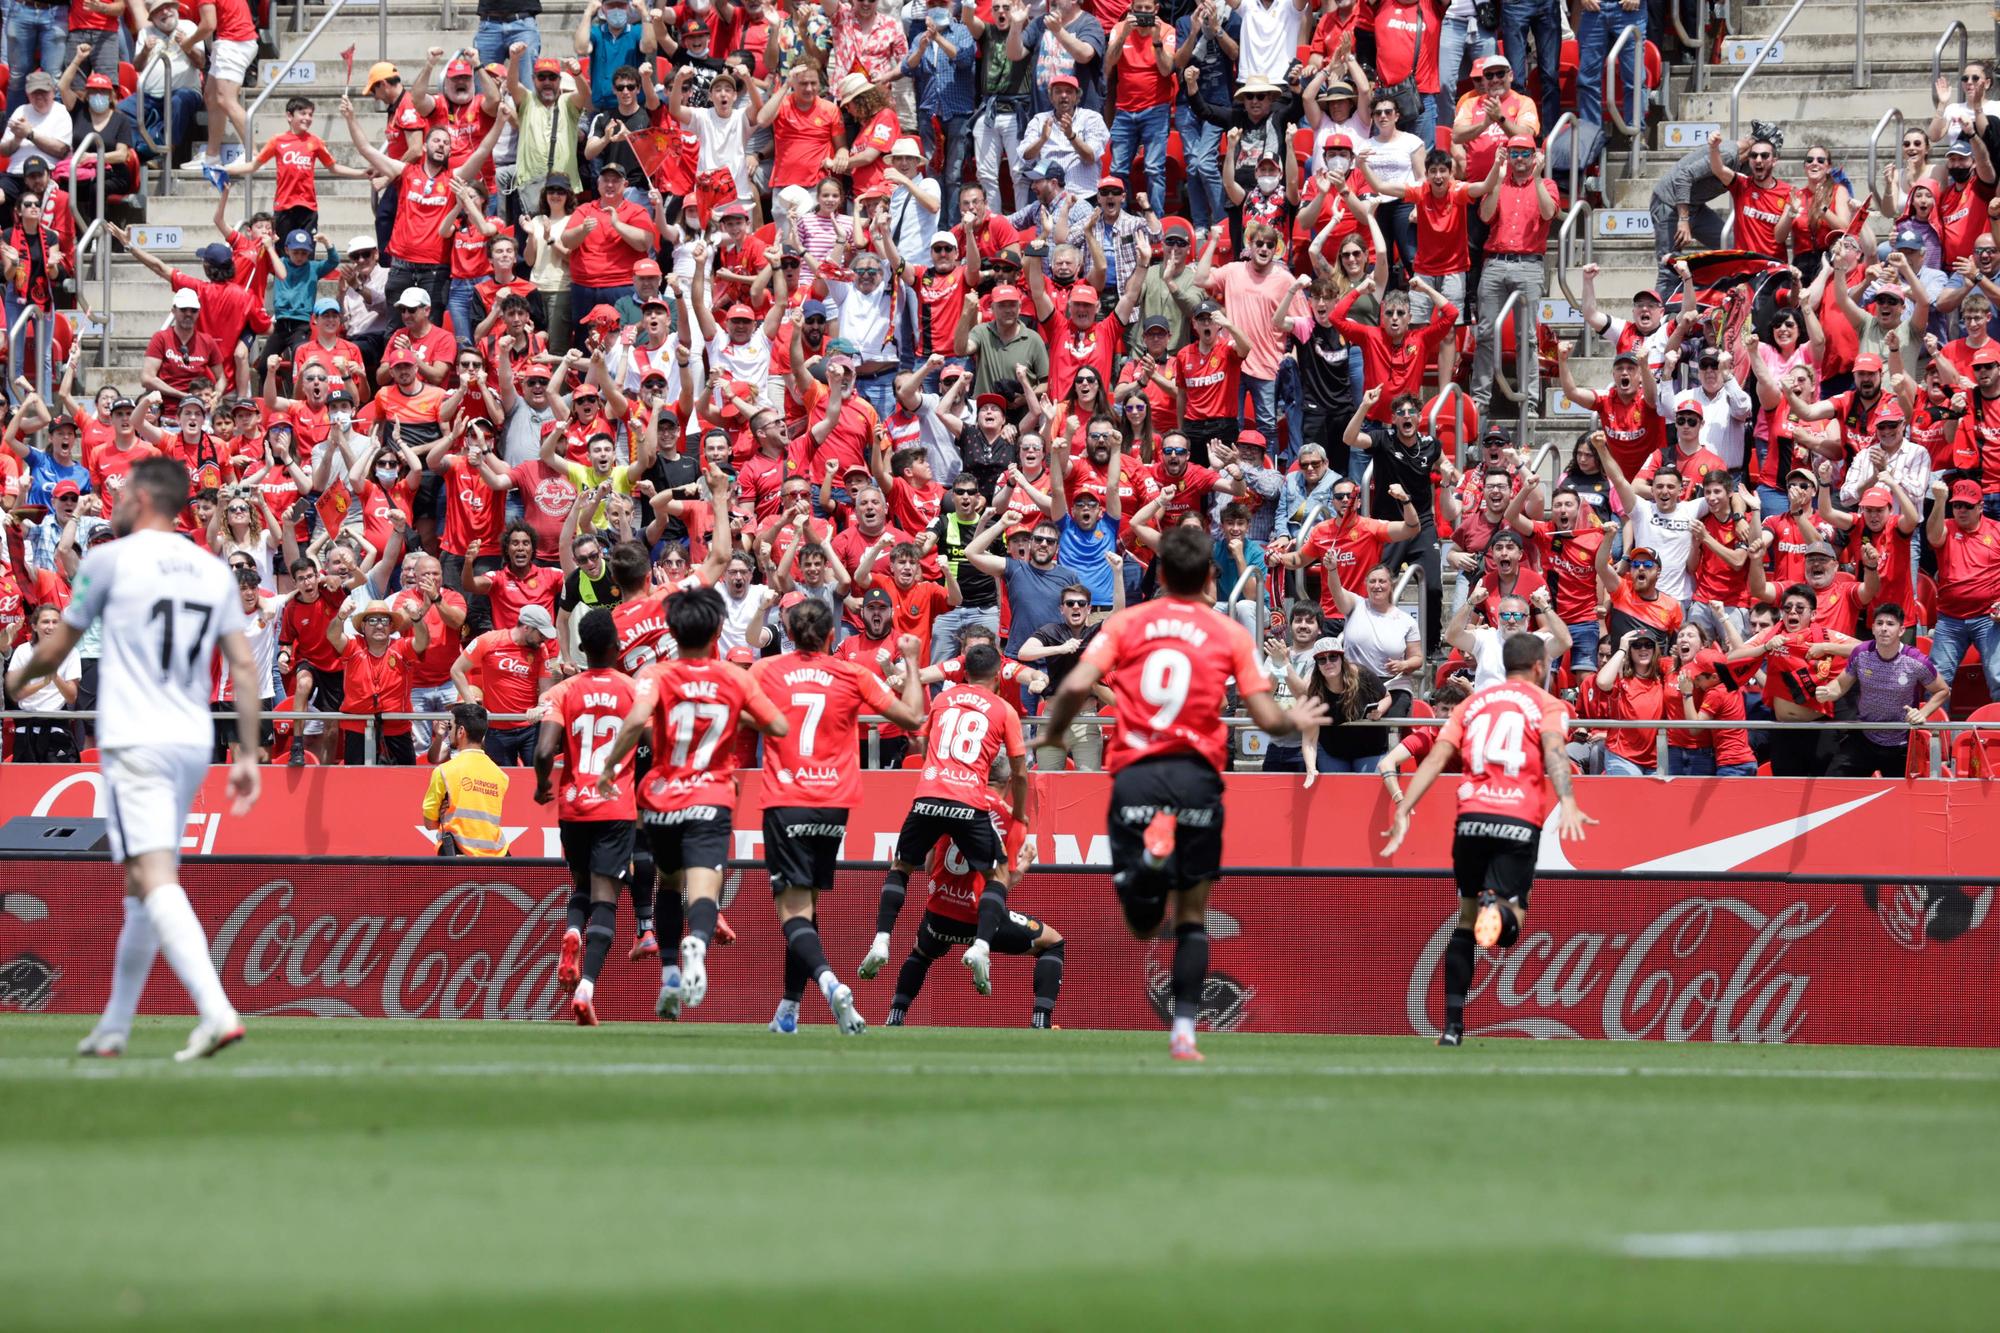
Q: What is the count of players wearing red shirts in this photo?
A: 8